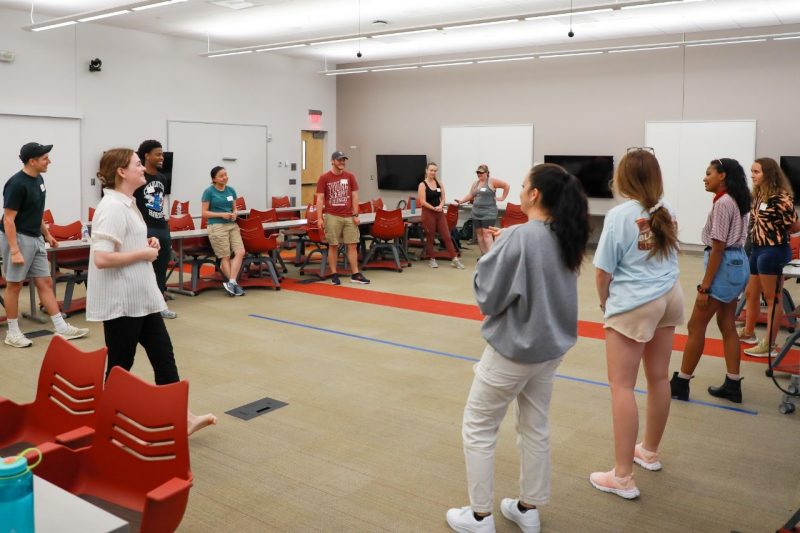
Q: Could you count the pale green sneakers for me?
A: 2